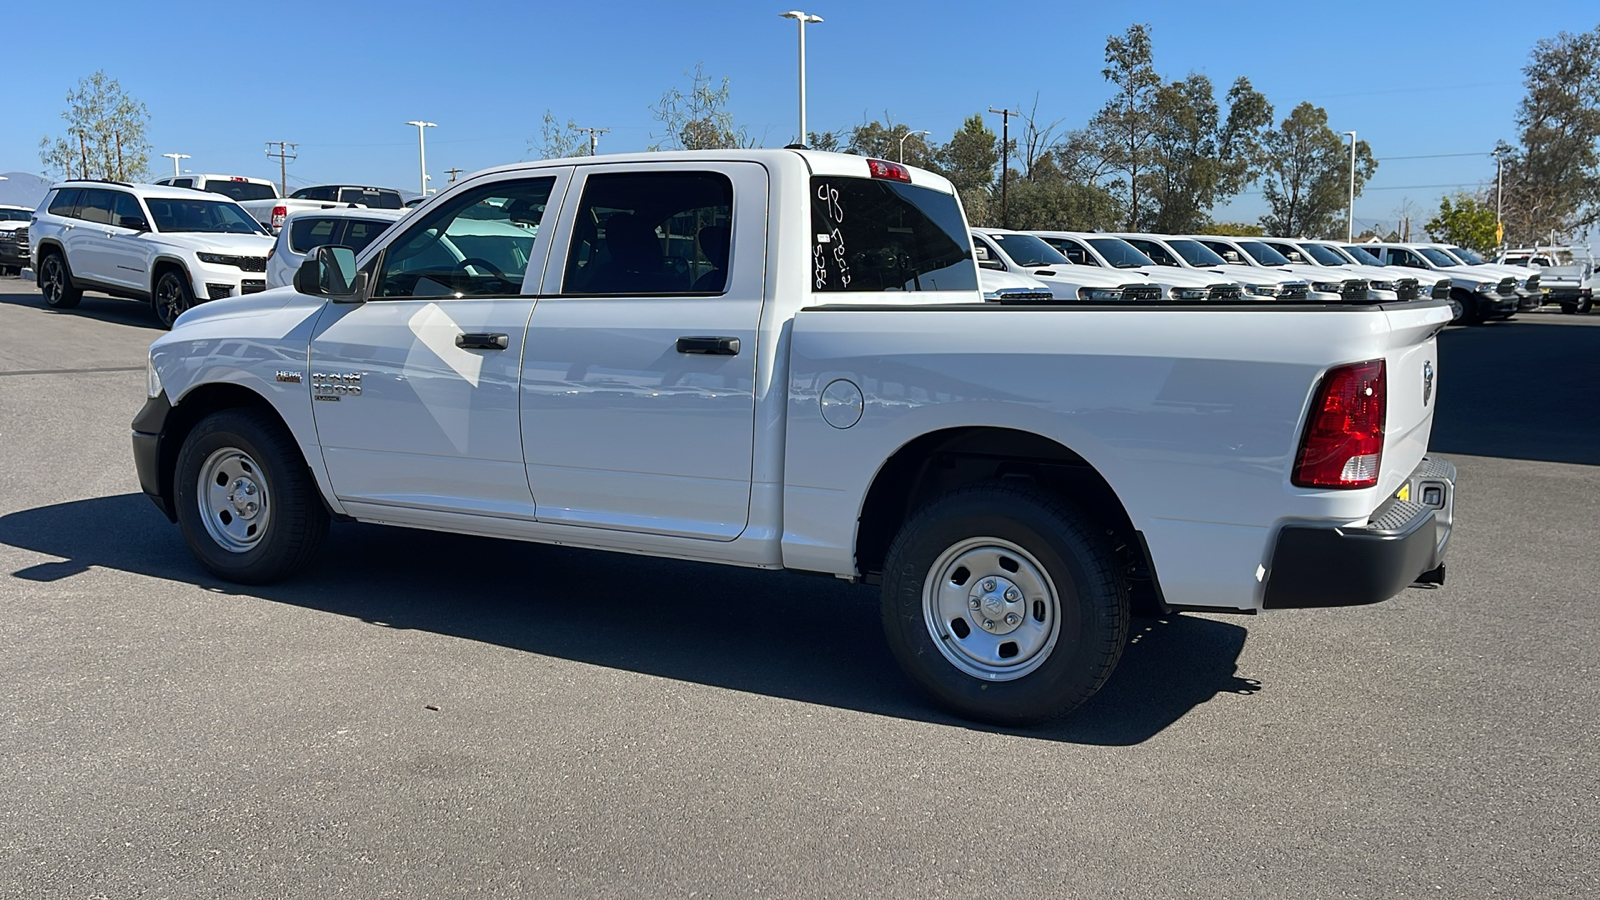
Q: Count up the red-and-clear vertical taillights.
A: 2